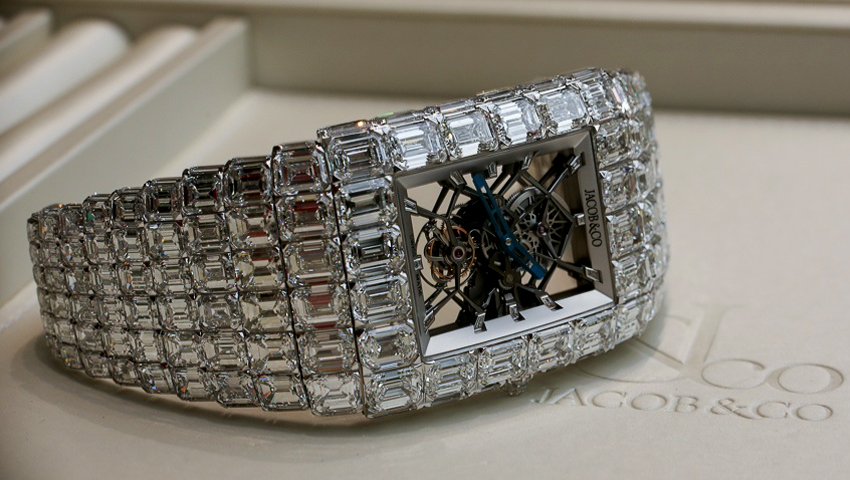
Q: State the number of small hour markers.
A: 12